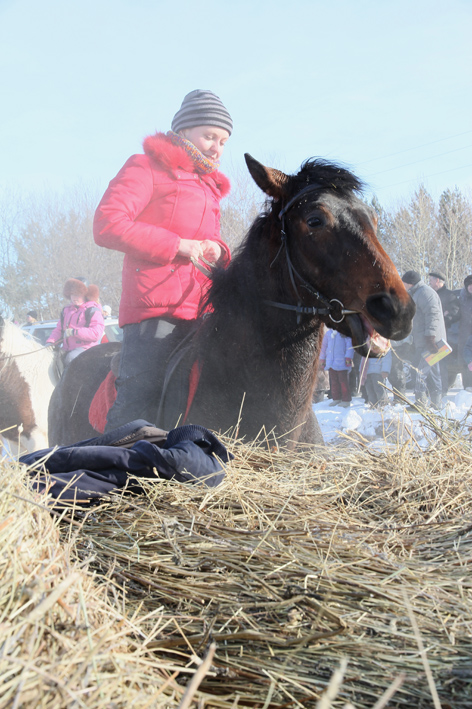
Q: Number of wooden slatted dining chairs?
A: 0